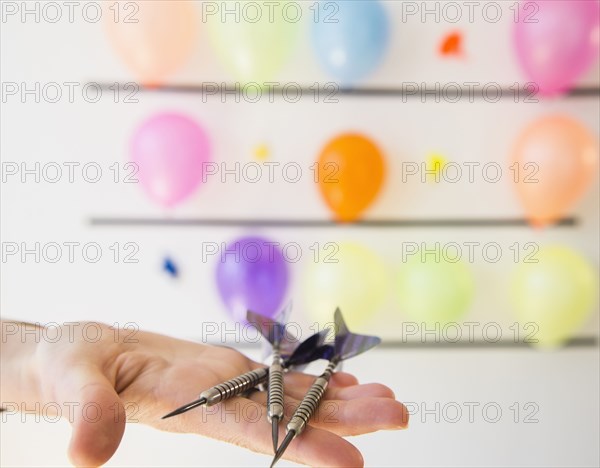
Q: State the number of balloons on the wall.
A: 11